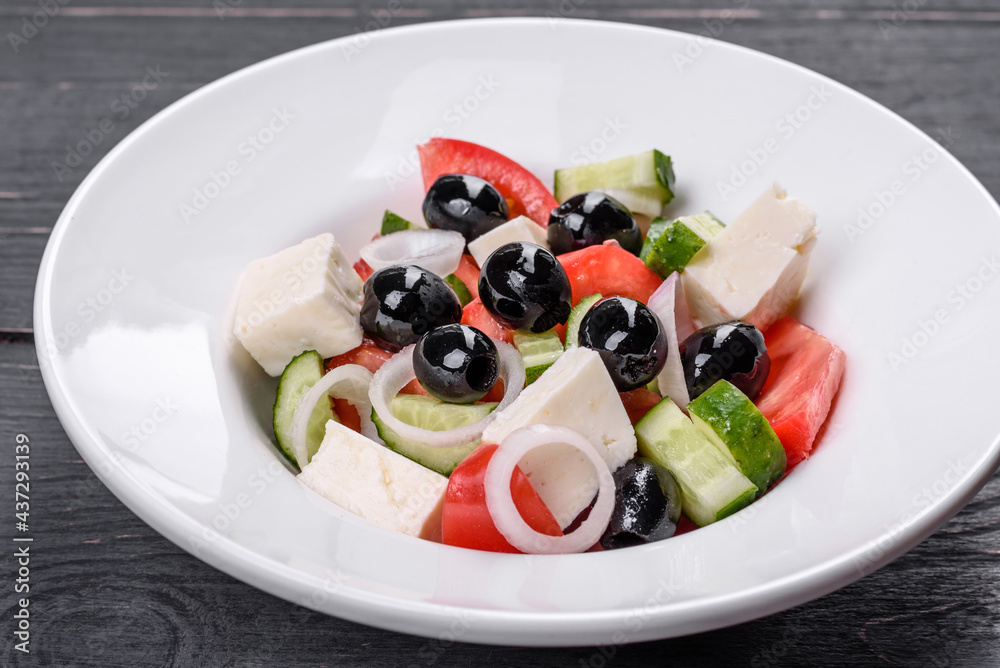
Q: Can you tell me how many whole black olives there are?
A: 8